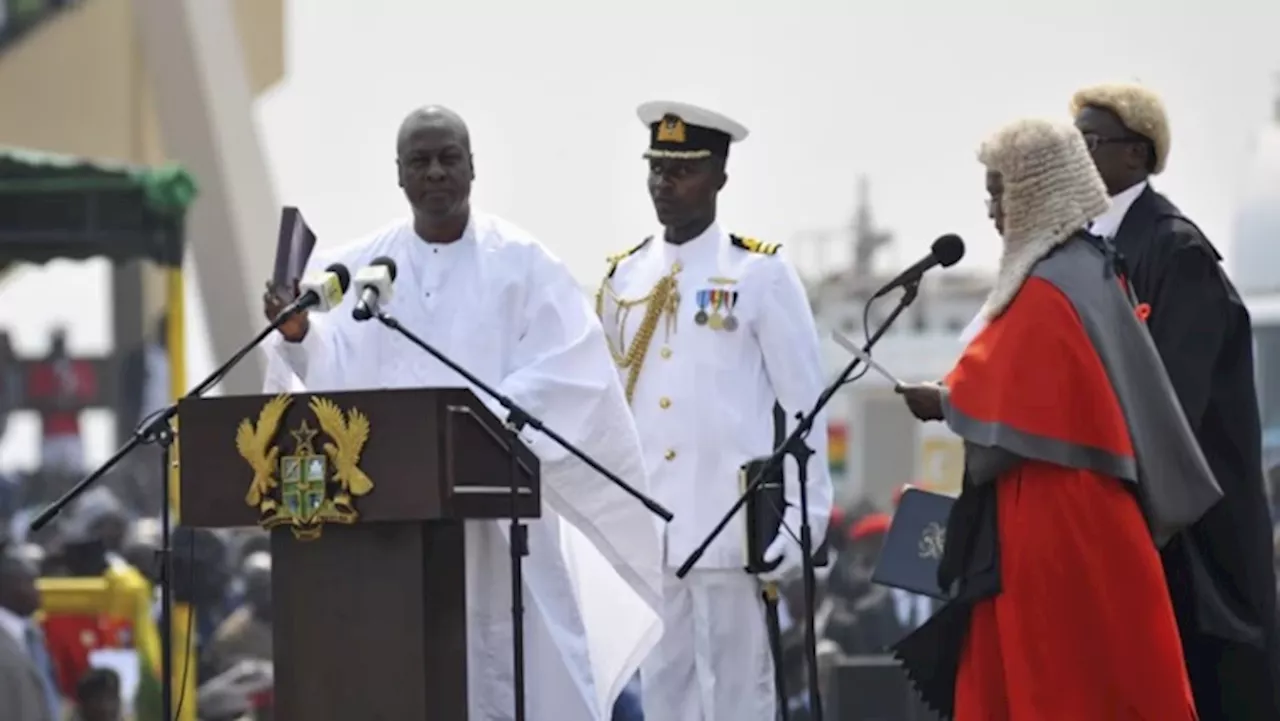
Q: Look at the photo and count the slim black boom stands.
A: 3